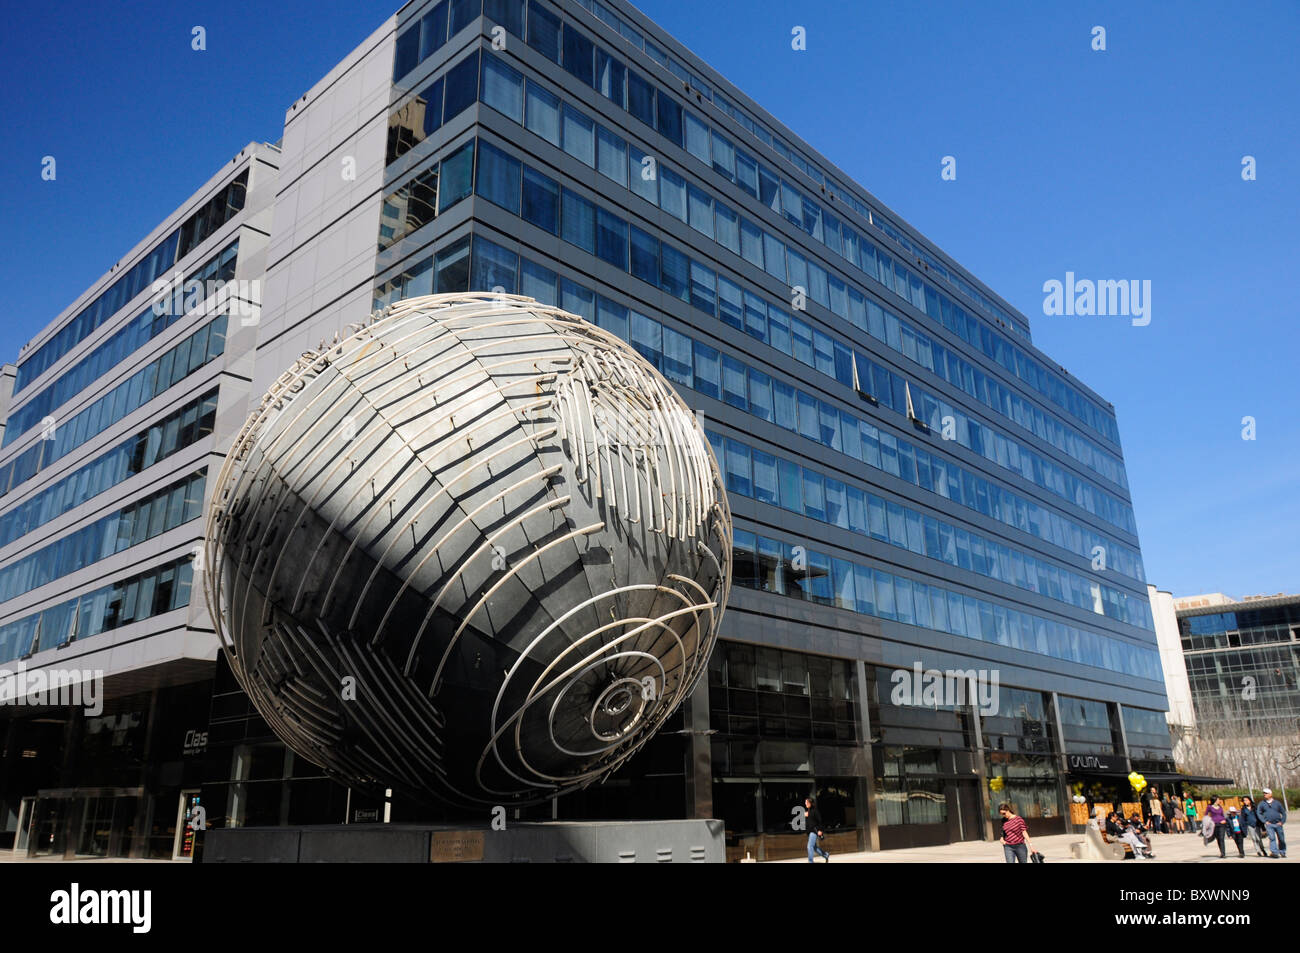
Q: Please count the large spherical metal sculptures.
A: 1